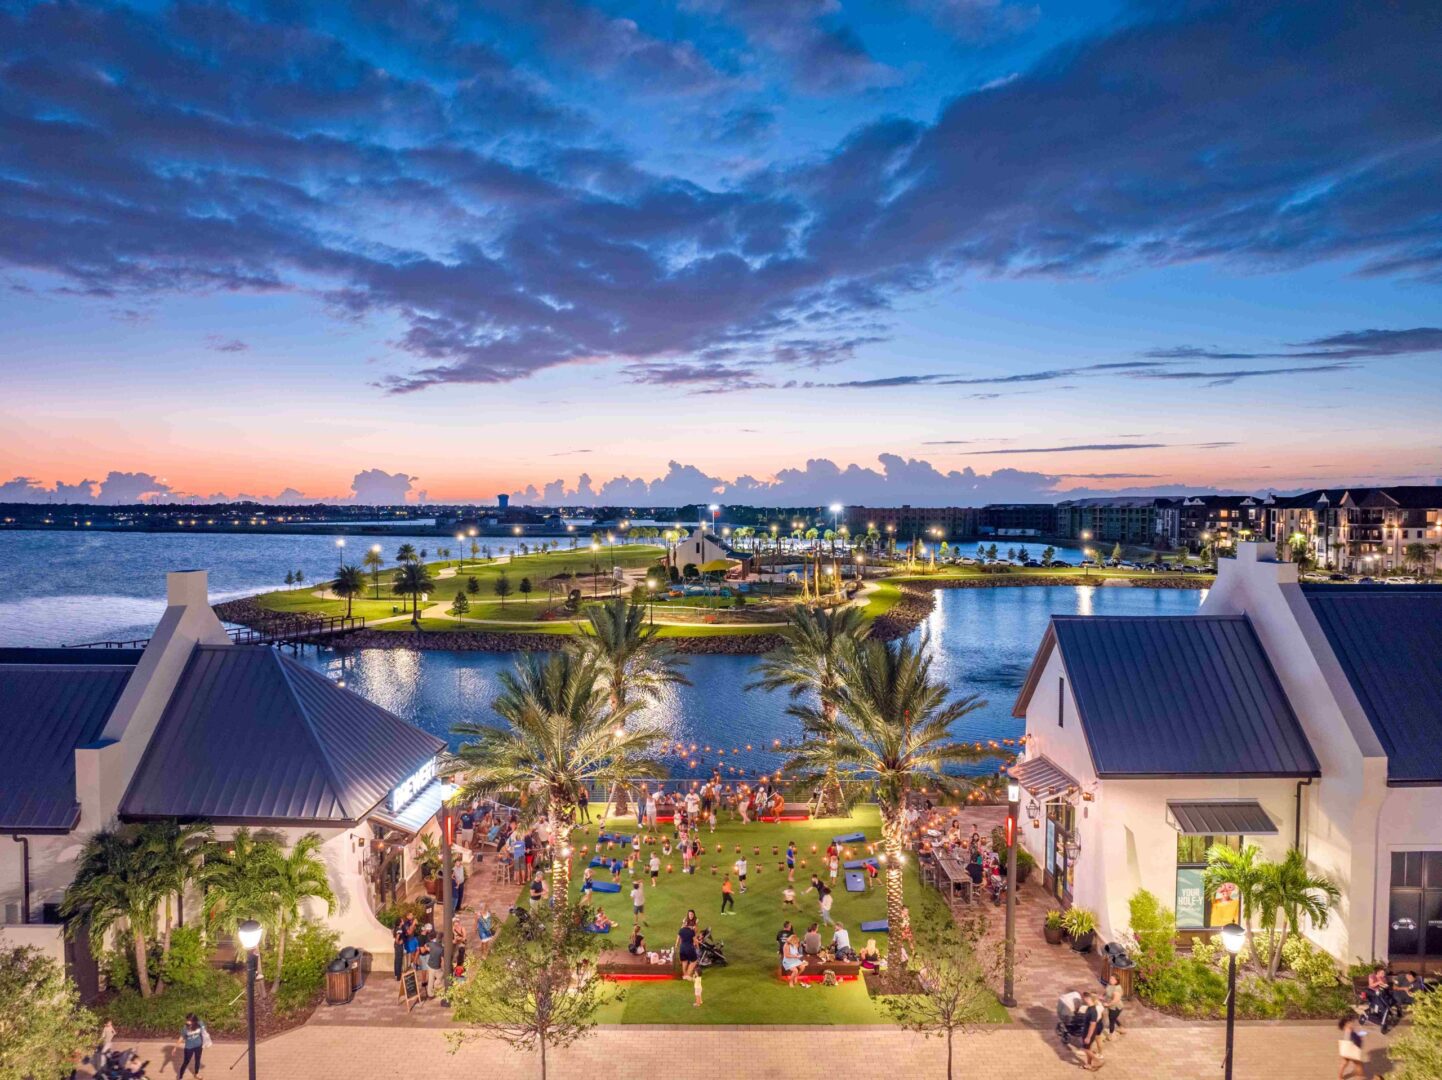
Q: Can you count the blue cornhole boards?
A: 8